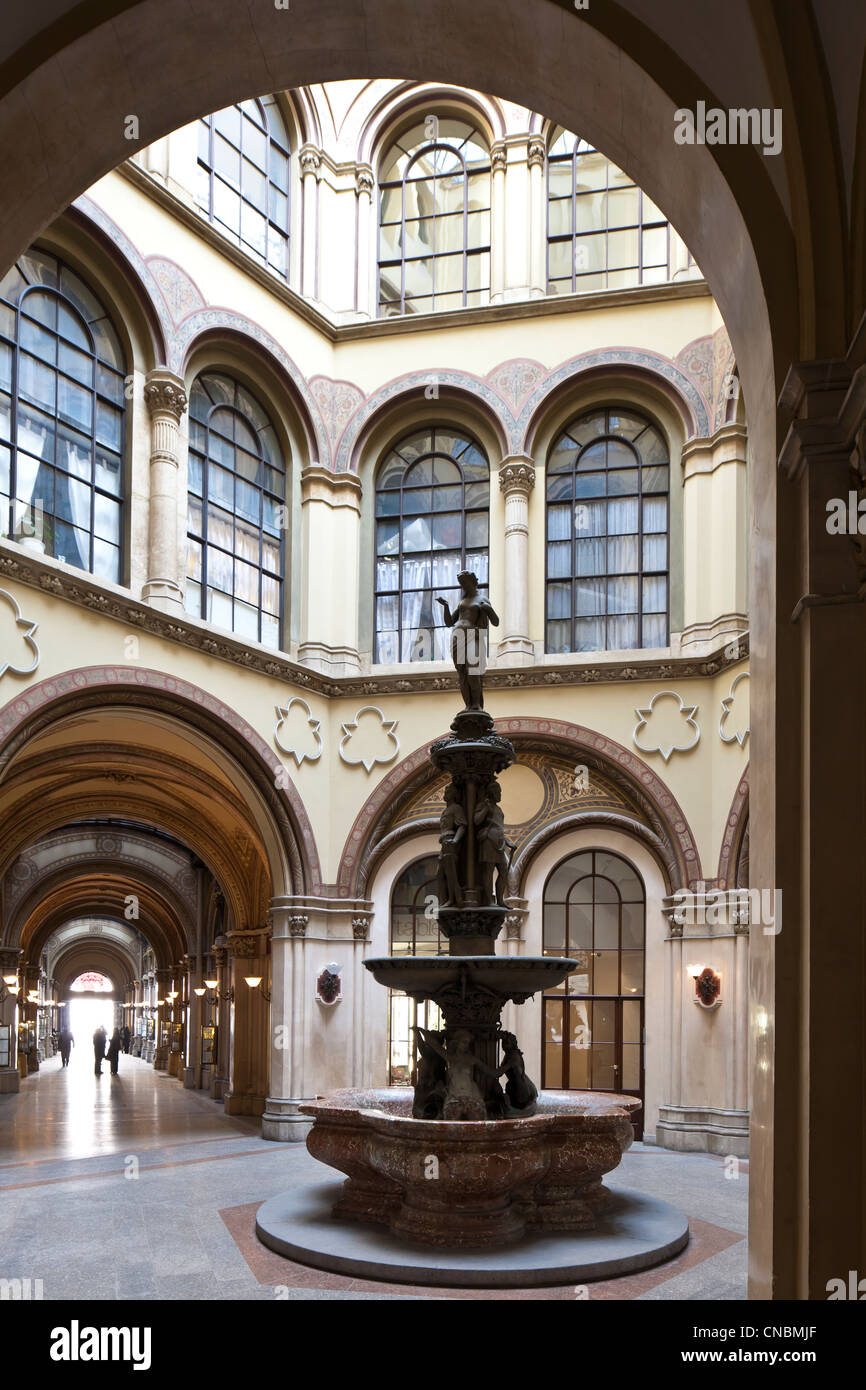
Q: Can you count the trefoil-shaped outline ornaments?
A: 5